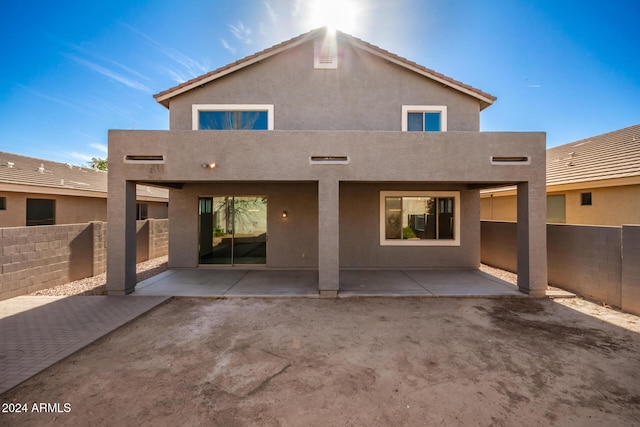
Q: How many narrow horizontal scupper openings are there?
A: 3